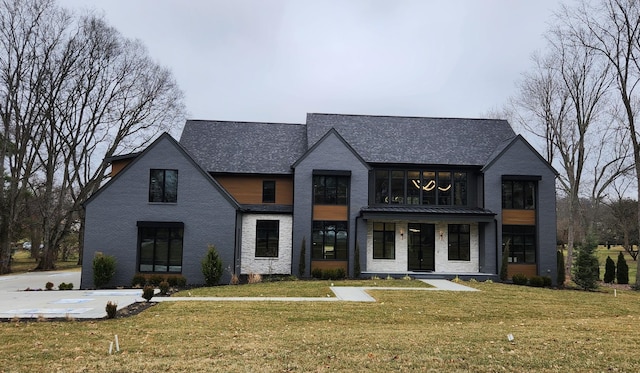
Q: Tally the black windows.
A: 11